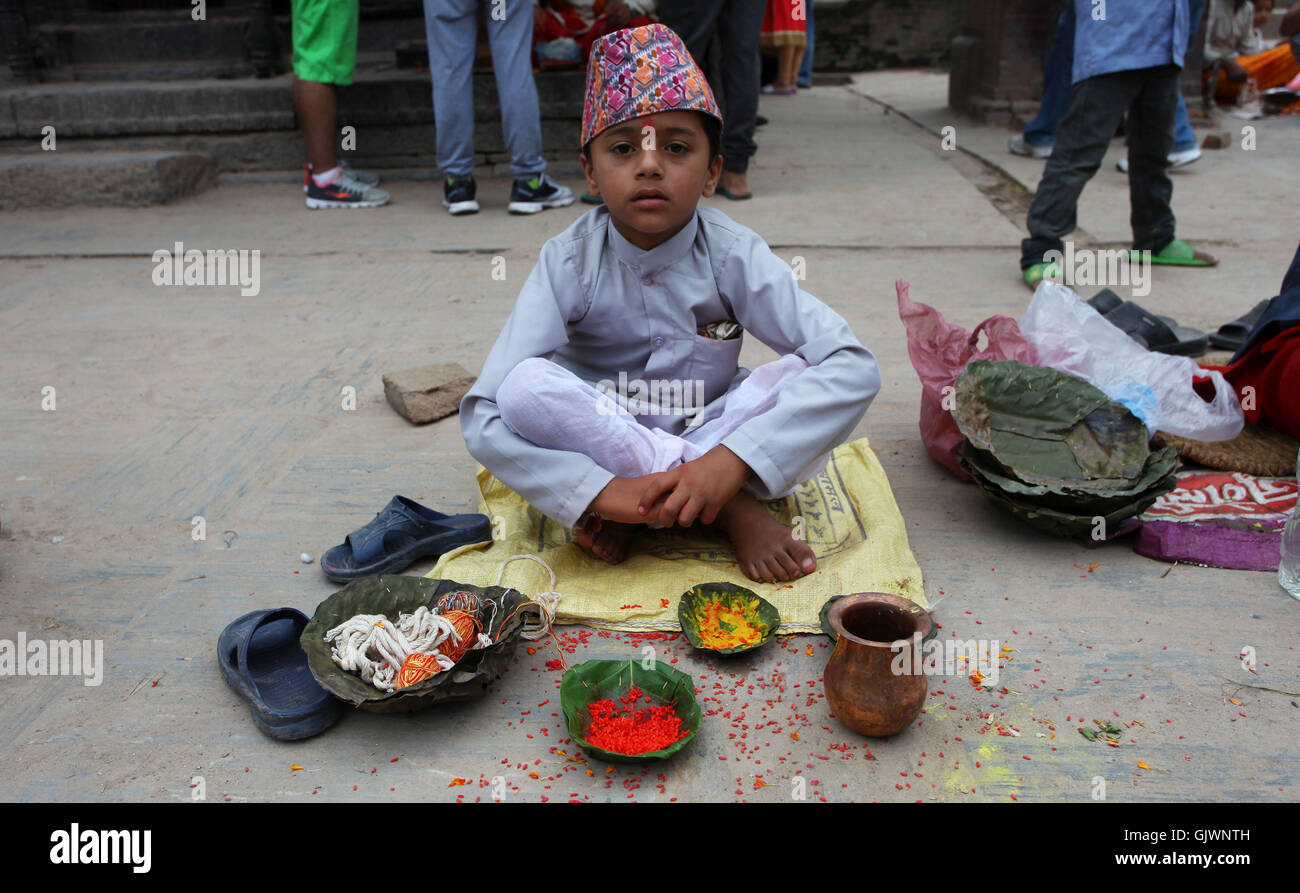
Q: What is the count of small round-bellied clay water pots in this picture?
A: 1